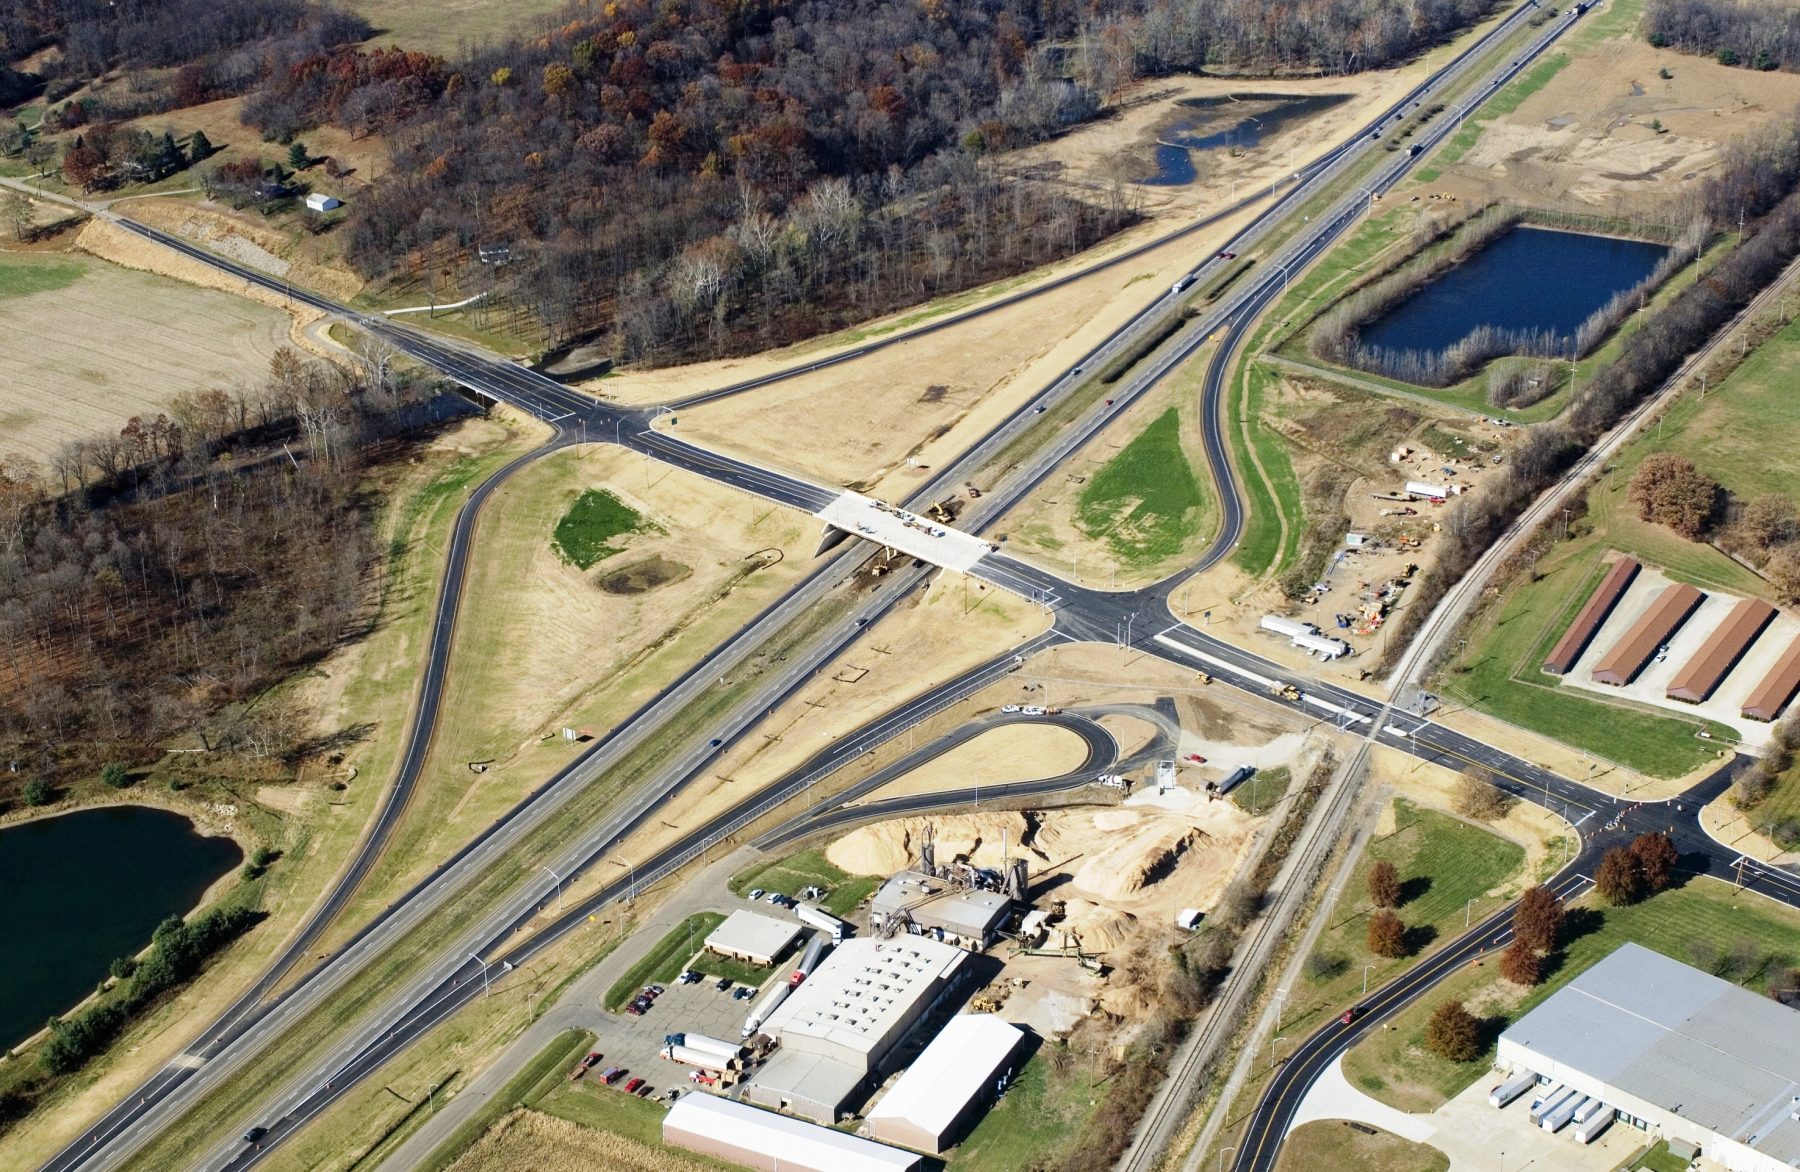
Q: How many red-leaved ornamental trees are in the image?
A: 7